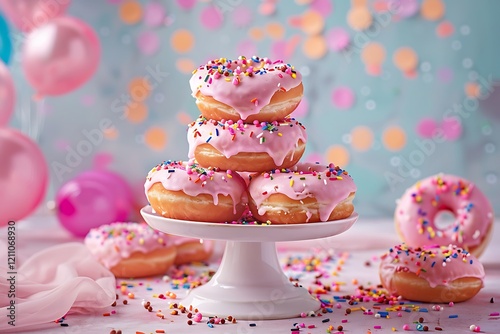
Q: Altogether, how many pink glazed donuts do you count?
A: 8